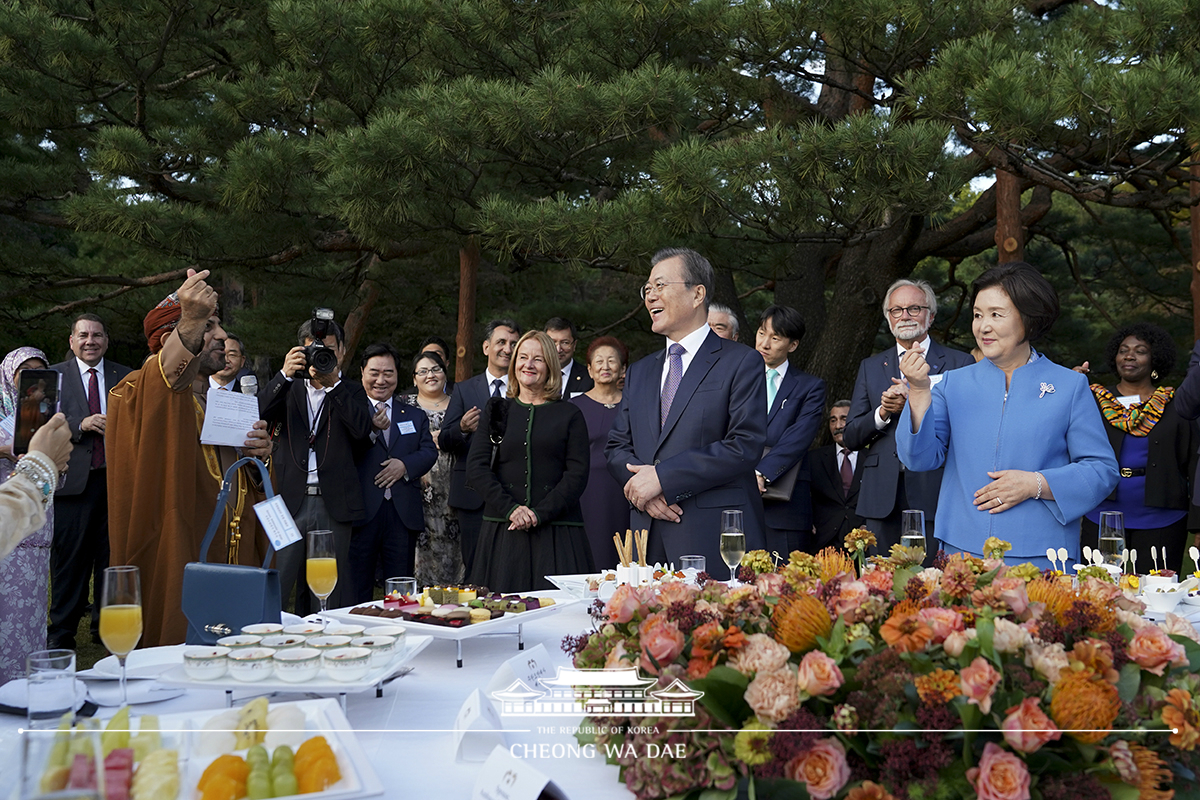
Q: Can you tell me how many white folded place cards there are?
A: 3